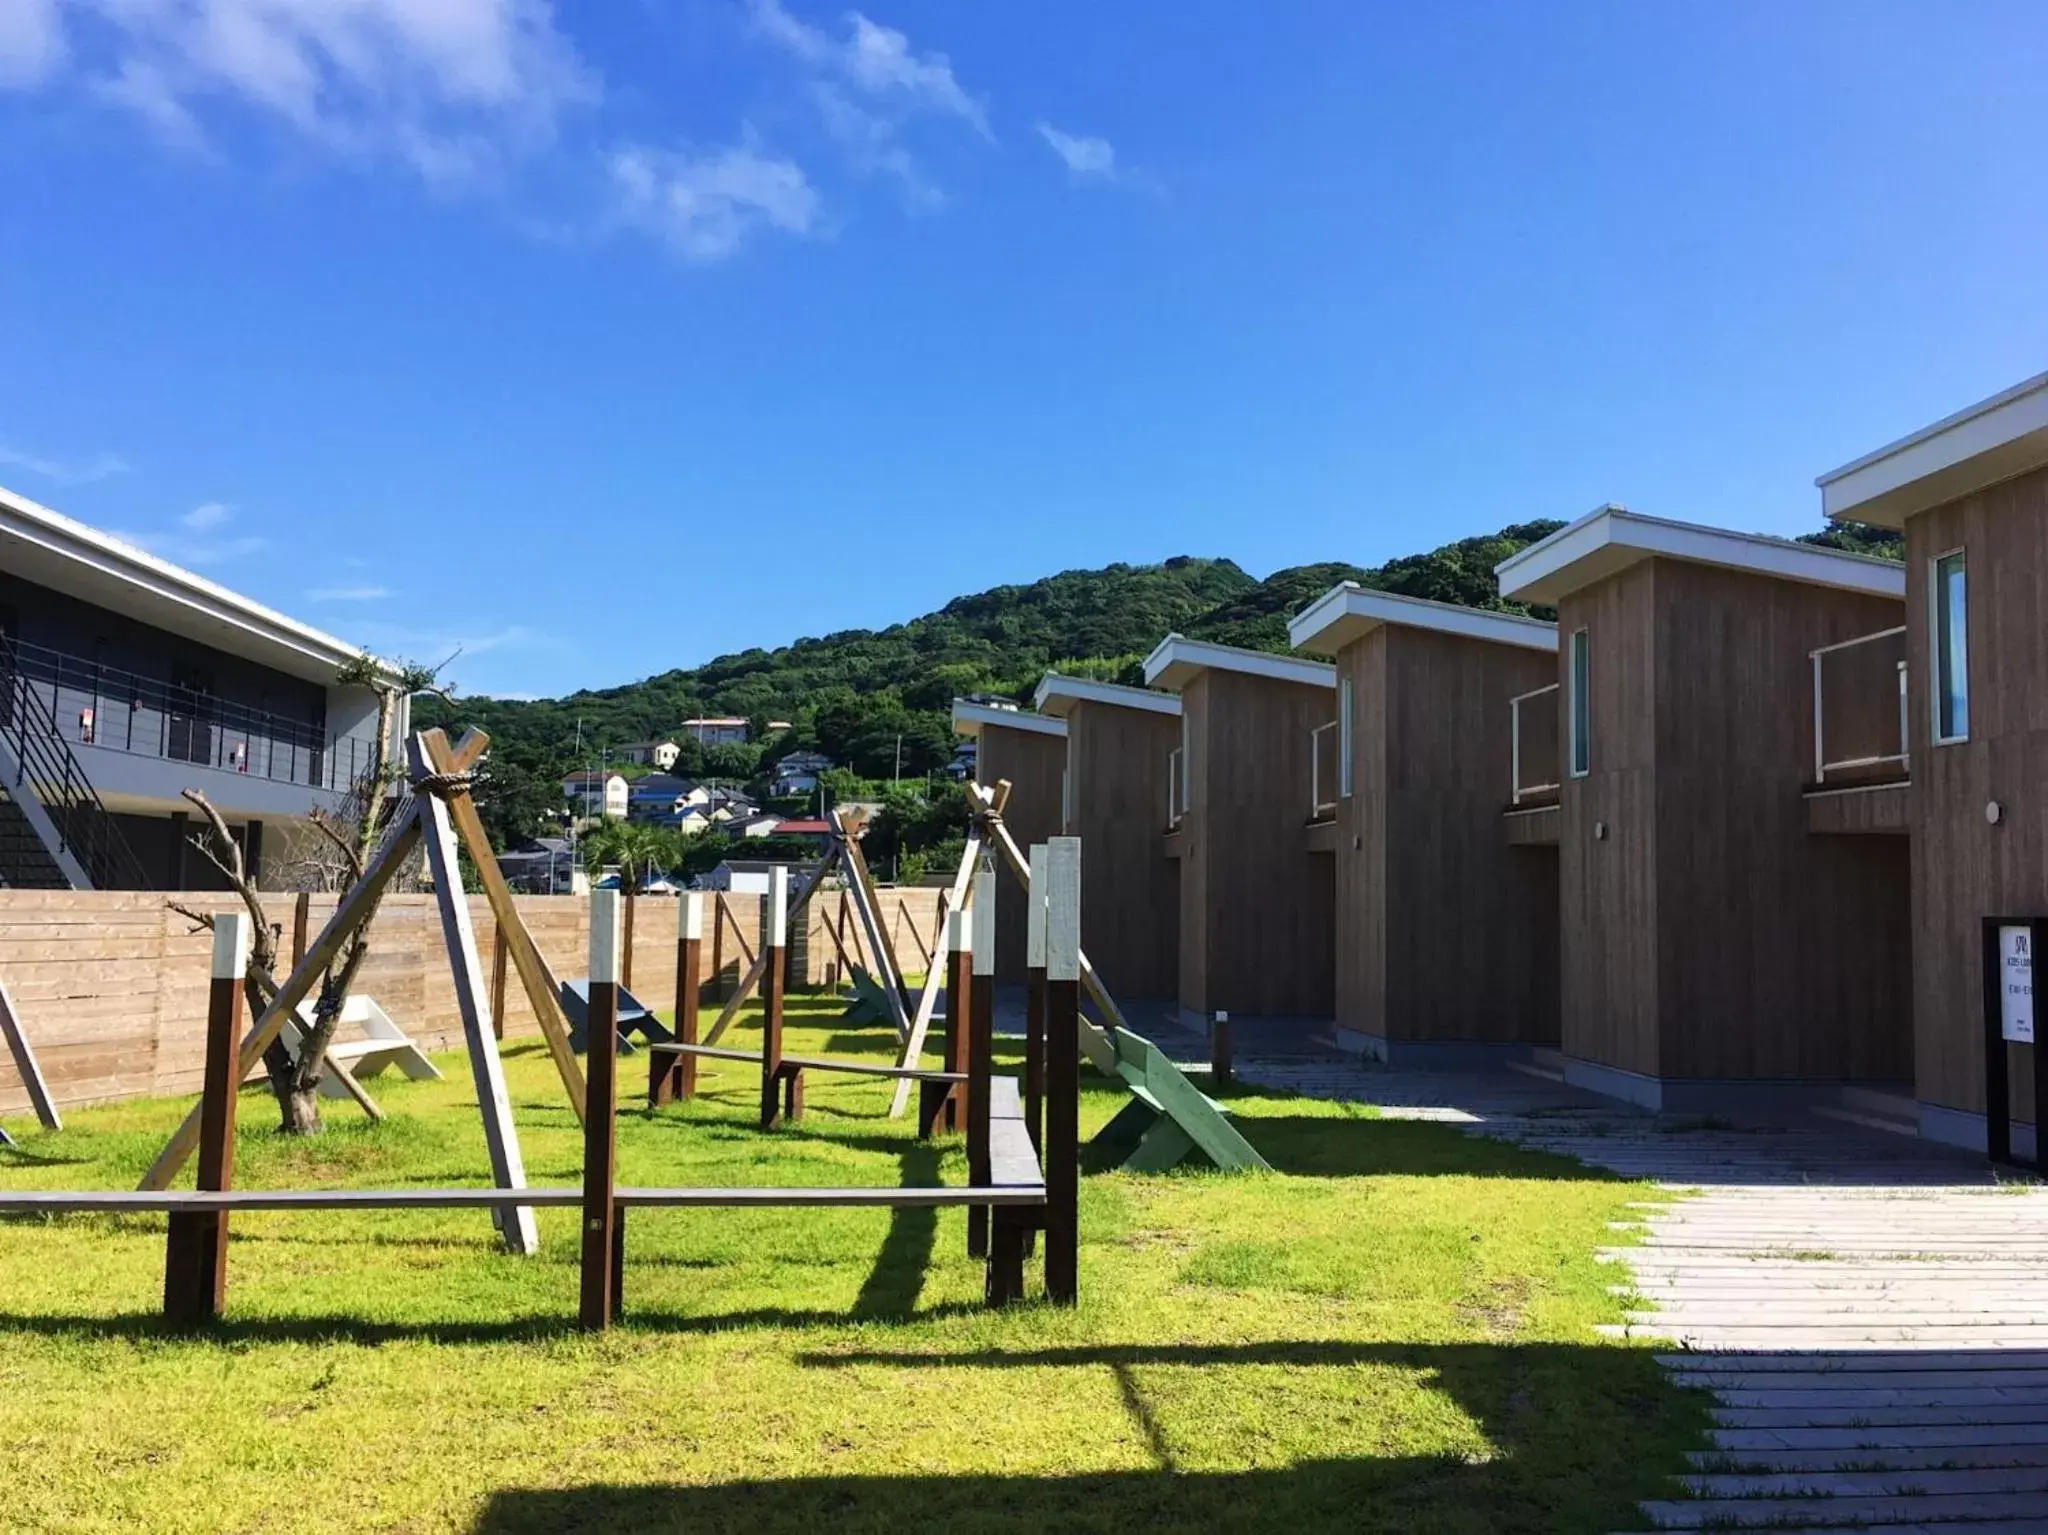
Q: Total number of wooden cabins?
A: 6